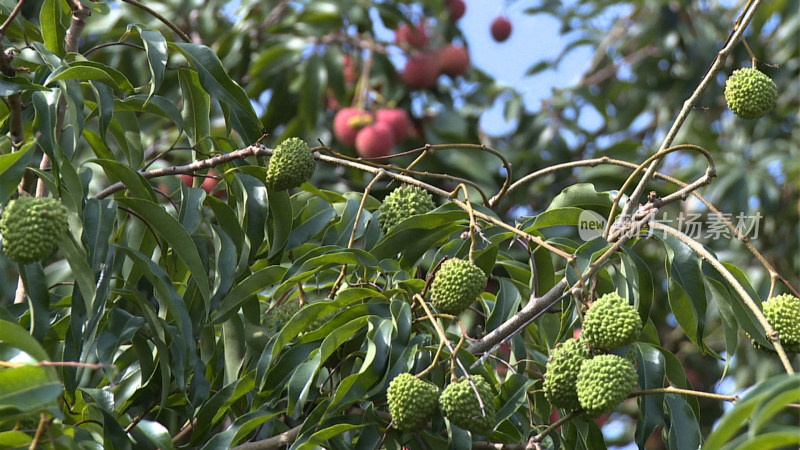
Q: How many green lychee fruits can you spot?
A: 11